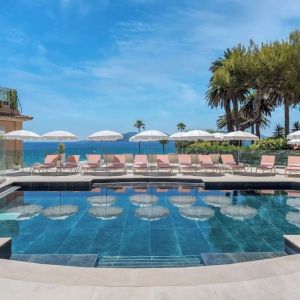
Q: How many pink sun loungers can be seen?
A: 11